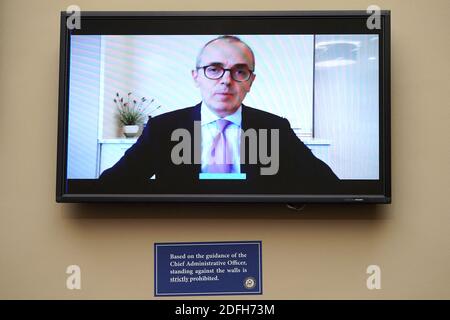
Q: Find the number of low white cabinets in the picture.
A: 1